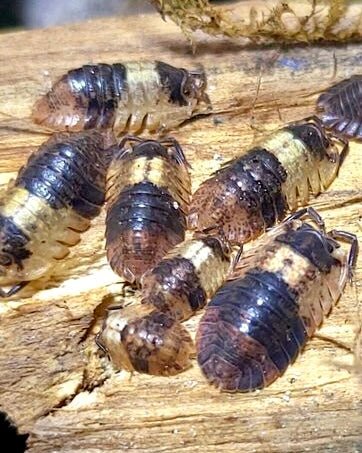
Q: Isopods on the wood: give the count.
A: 8